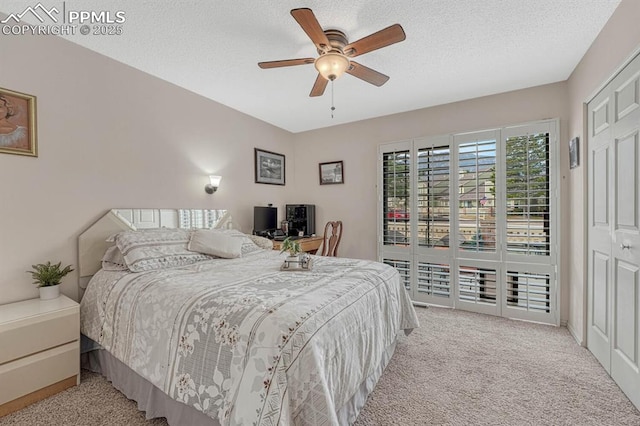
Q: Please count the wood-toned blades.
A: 5